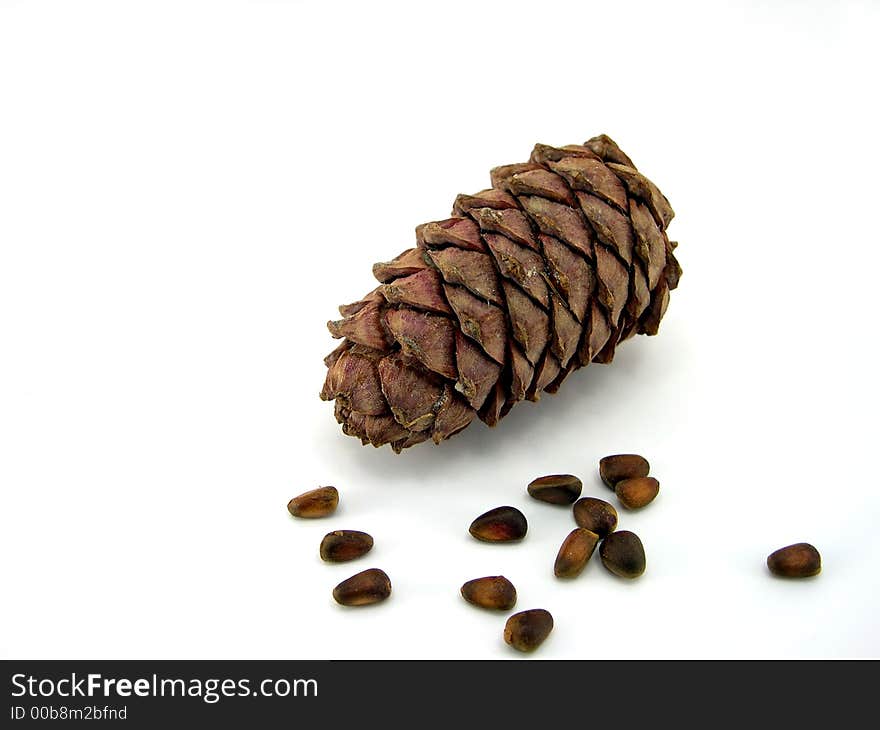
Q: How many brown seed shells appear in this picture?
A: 13